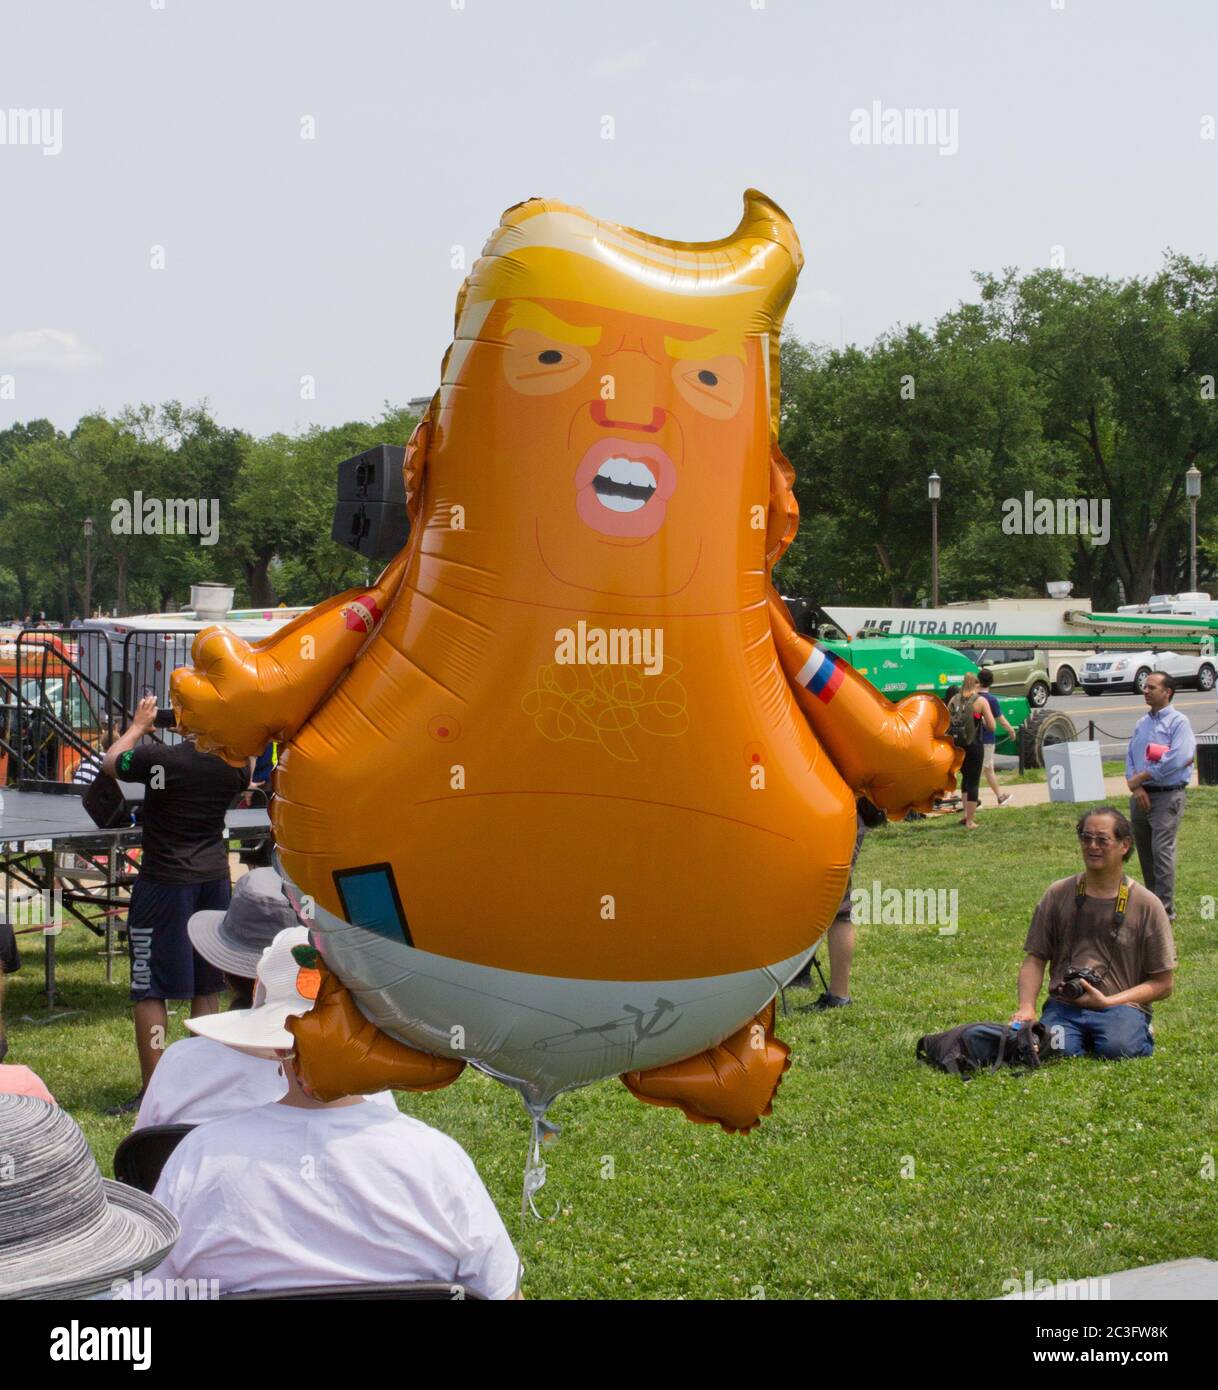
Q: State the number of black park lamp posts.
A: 3